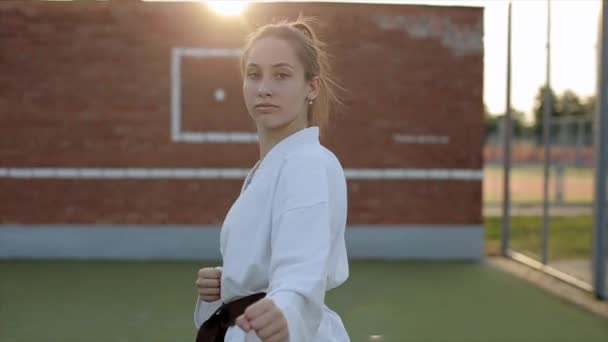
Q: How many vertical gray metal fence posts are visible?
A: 3